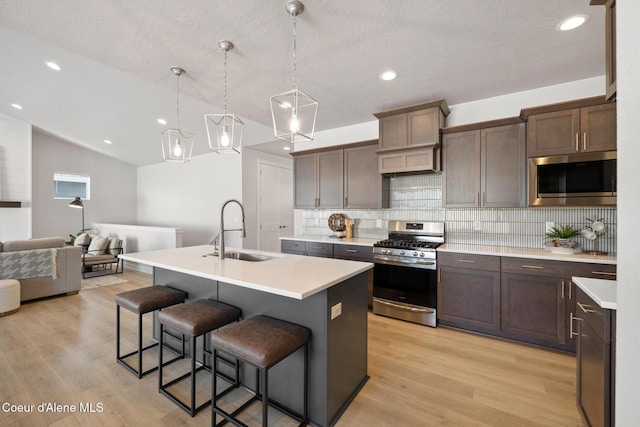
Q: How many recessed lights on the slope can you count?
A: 4